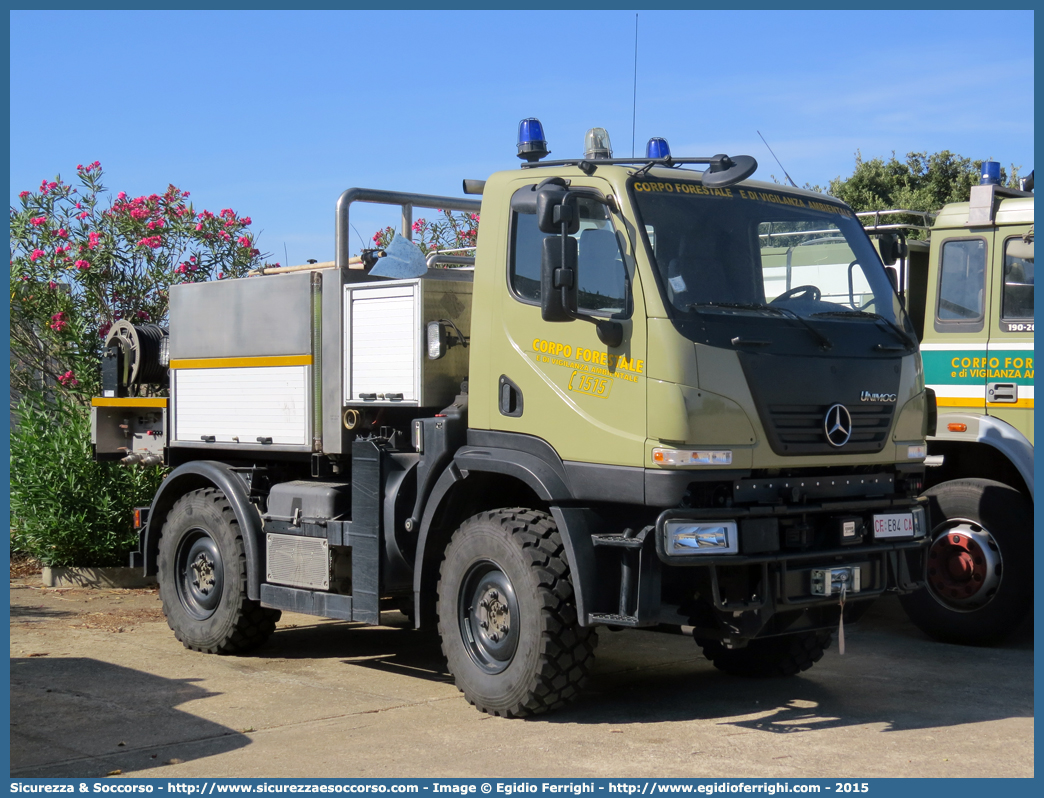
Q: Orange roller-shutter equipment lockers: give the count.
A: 0